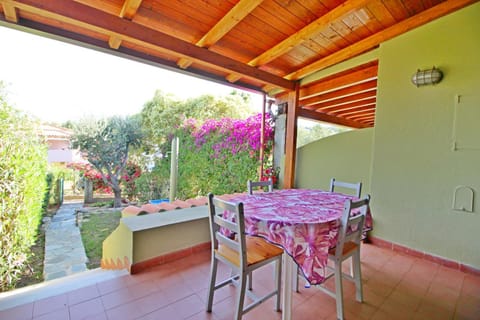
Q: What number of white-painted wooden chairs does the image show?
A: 4